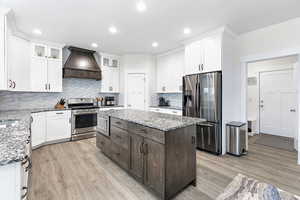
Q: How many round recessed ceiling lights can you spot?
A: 6